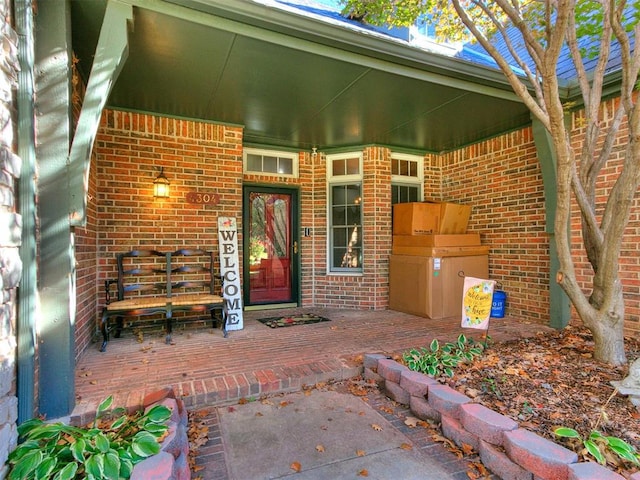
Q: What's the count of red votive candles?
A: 0